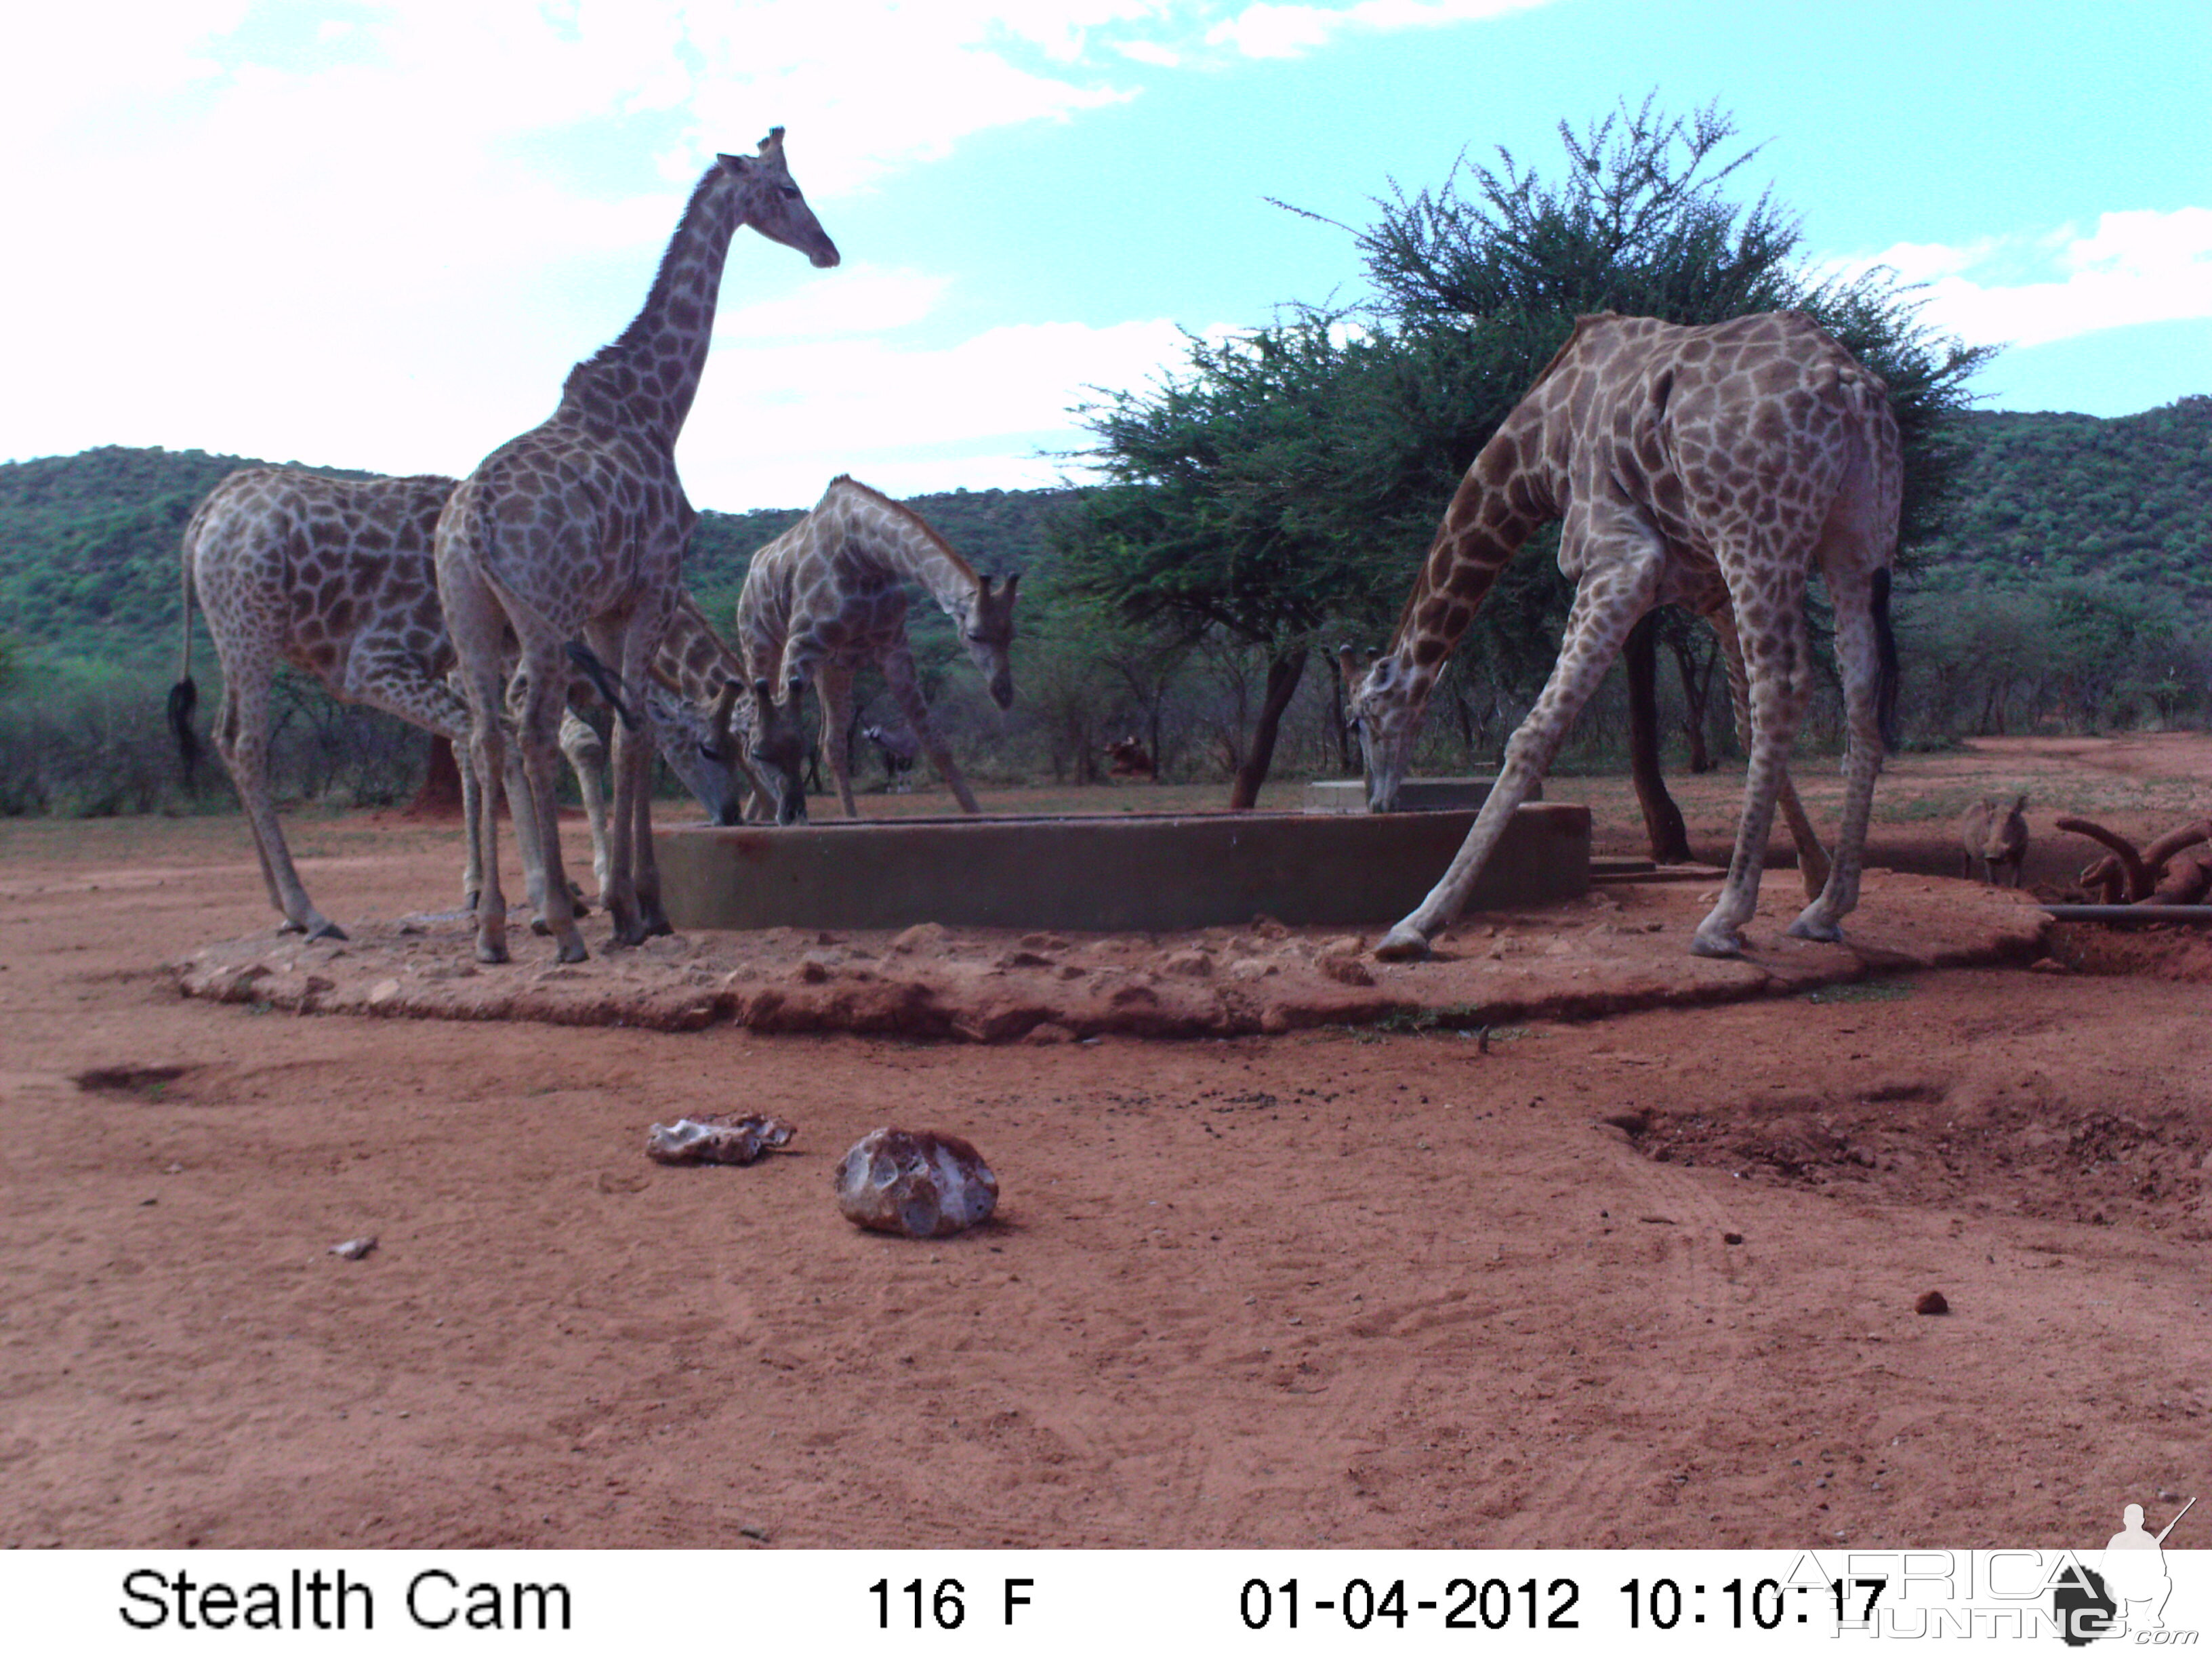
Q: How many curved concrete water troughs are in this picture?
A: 1